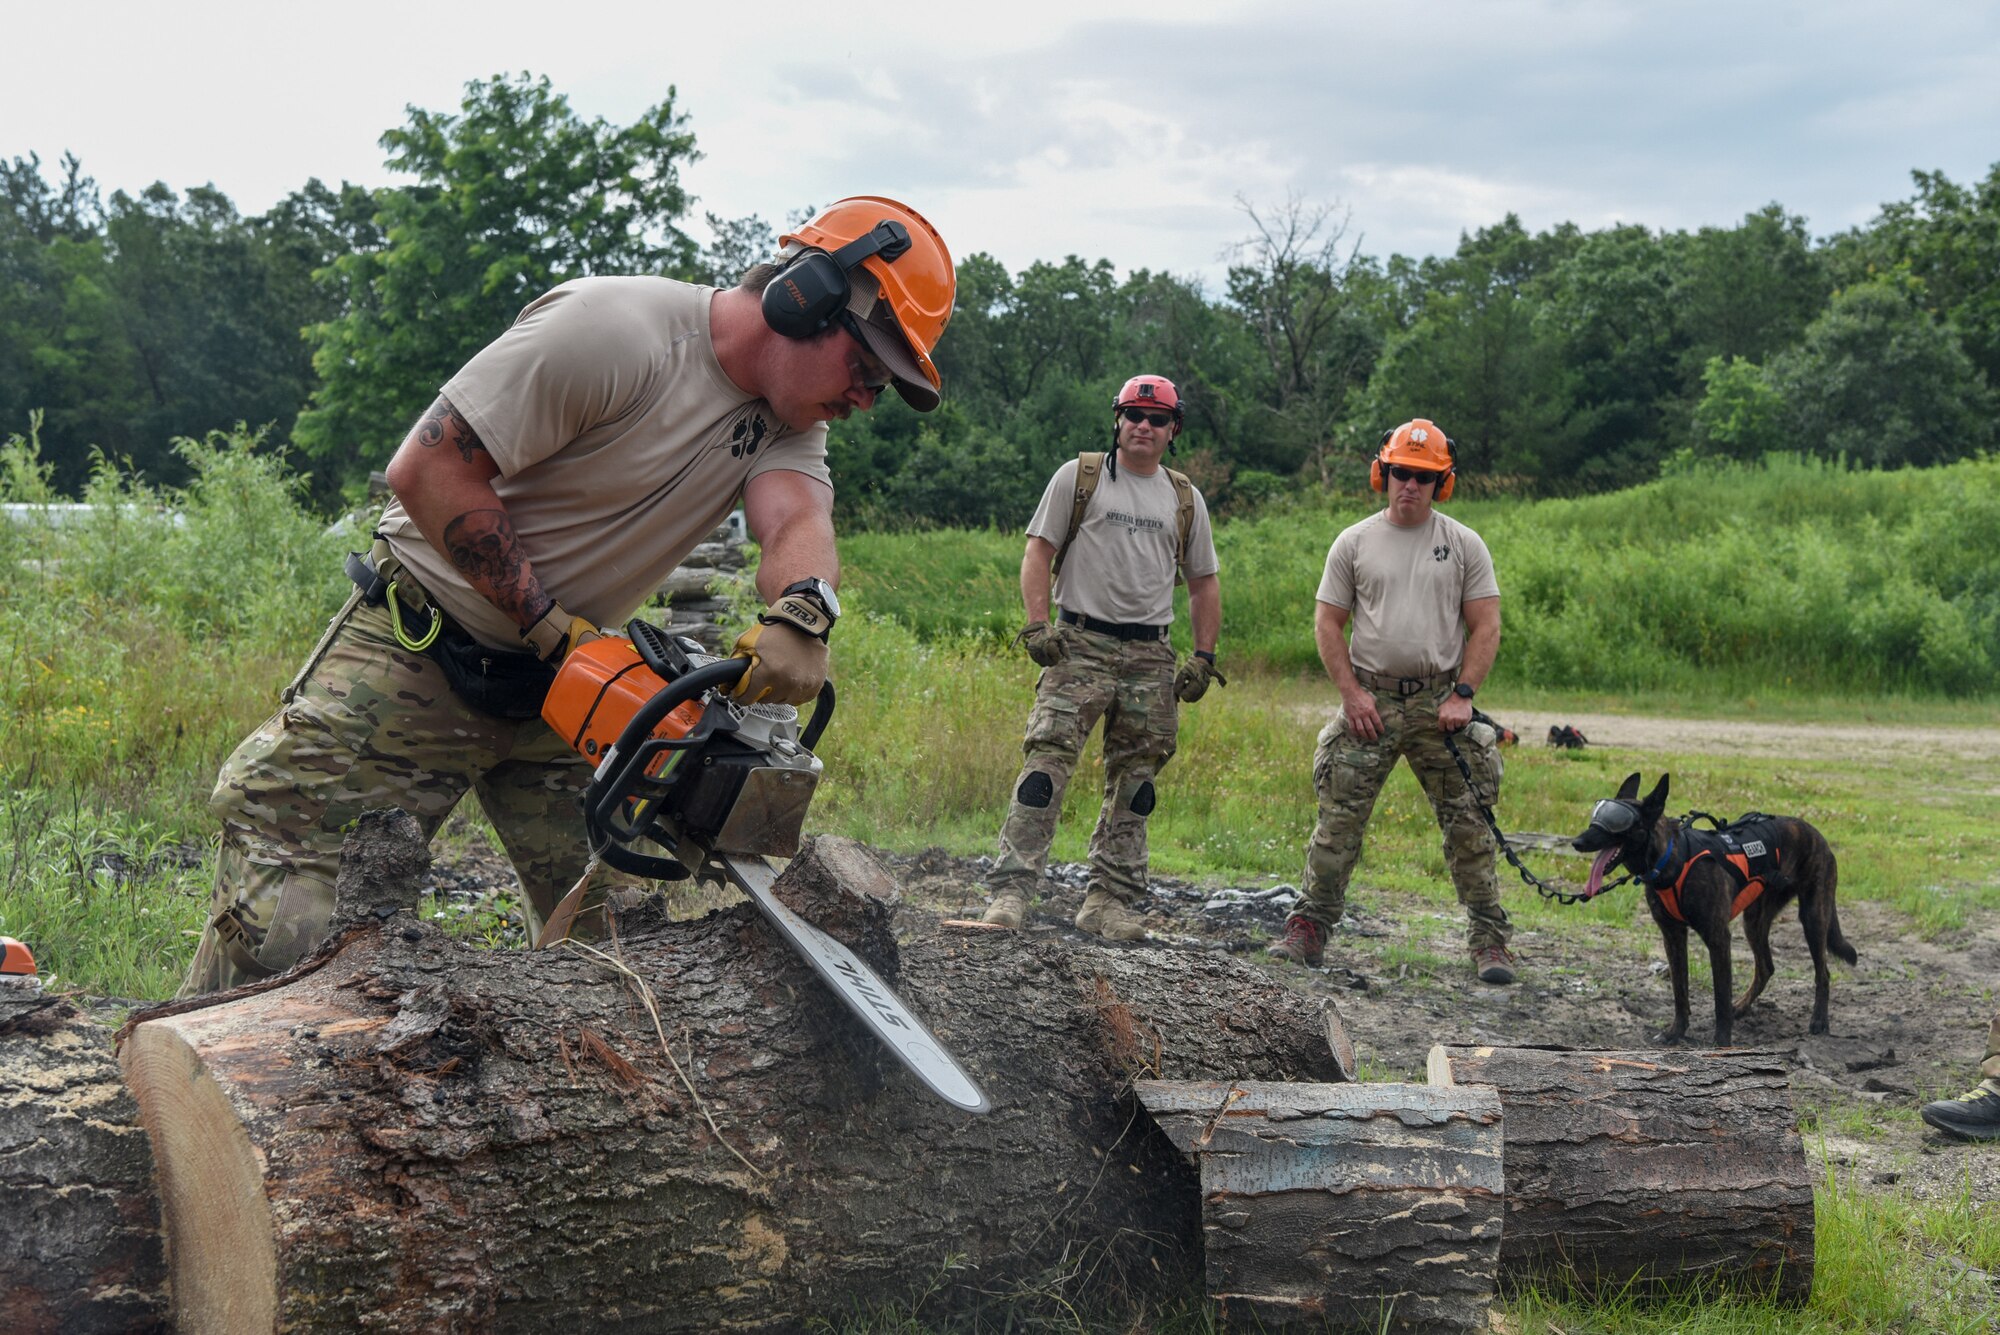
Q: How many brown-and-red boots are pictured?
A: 2